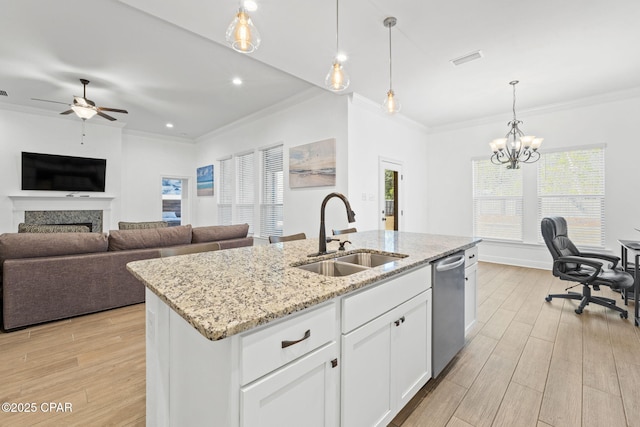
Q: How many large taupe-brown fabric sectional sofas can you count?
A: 1